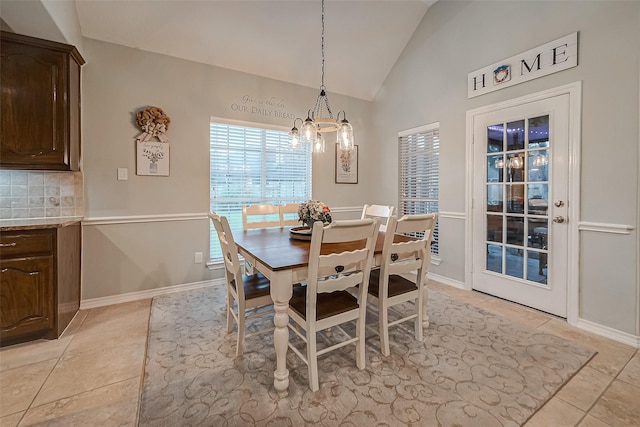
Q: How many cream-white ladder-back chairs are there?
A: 6